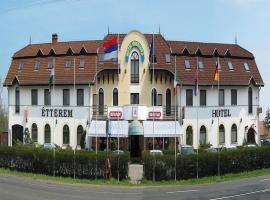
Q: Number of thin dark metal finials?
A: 4